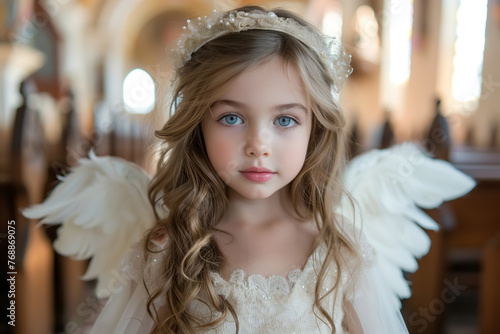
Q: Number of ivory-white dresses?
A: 1